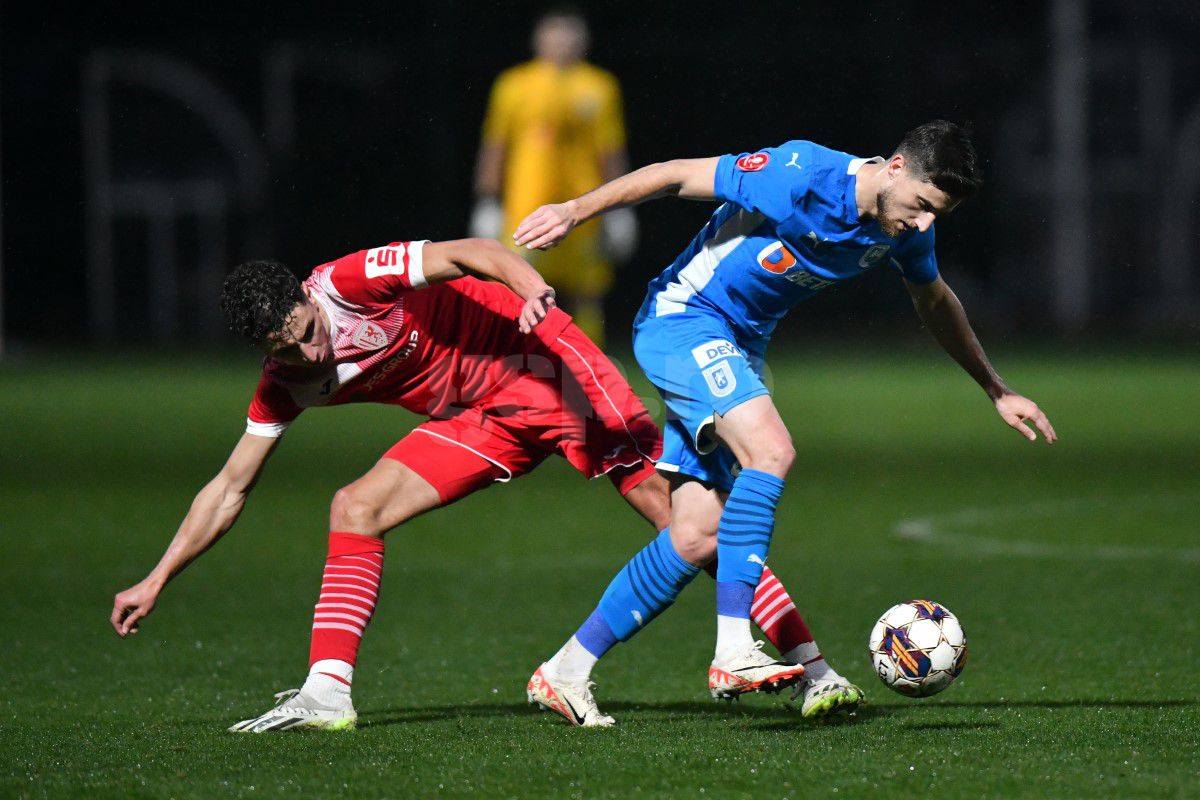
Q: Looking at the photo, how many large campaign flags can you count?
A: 0